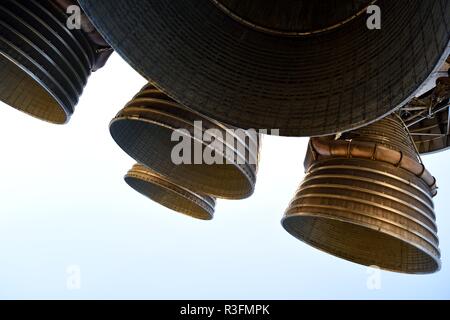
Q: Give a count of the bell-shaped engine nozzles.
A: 5